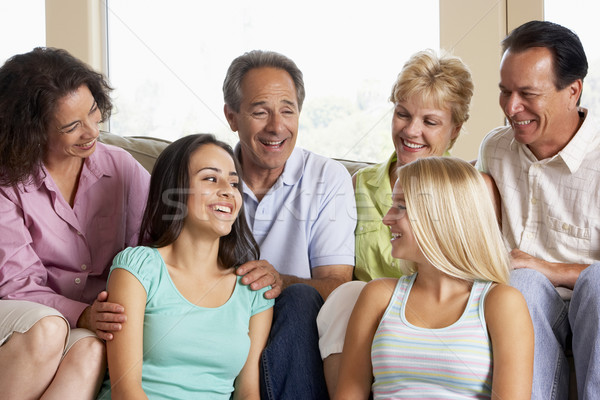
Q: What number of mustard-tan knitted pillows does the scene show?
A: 0